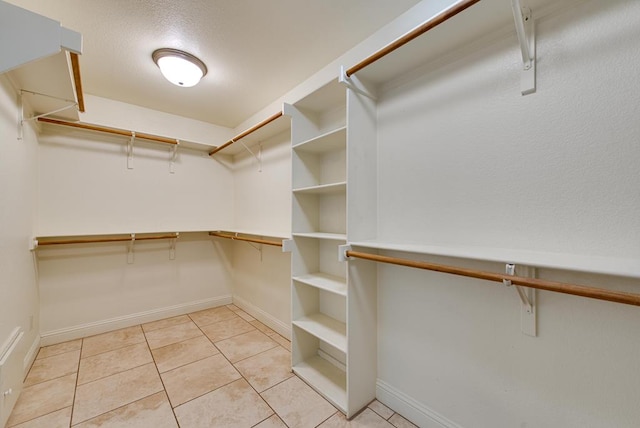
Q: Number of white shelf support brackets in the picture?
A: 9